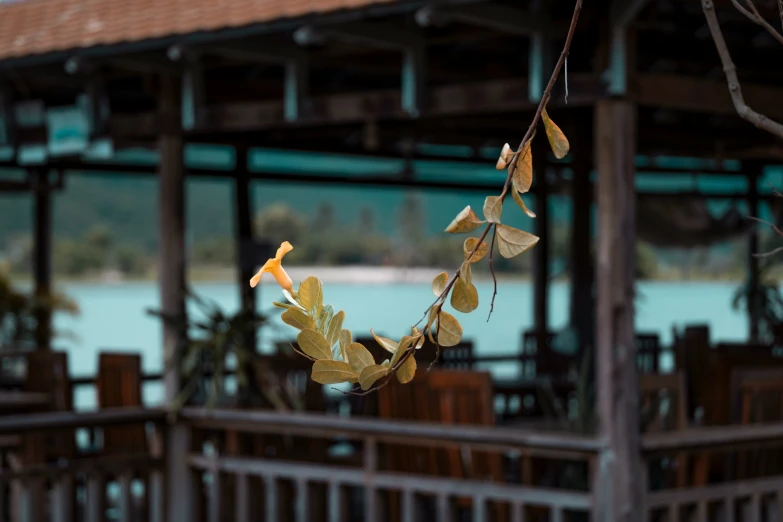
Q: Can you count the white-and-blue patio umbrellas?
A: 0